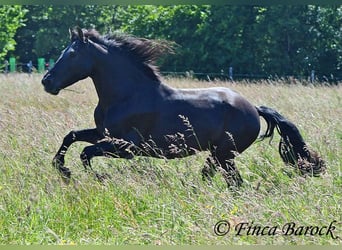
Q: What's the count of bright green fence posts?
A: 3